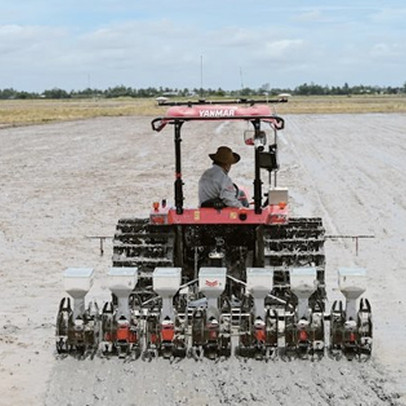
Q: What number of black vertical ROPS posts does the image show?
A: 2